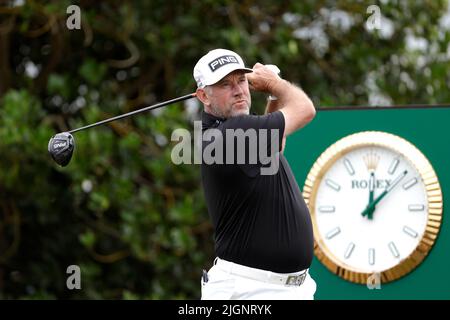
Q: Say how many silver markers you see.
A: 11